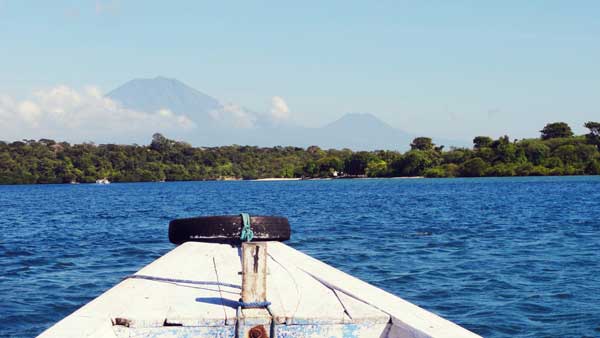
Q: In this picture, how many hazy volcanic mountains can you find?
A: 2